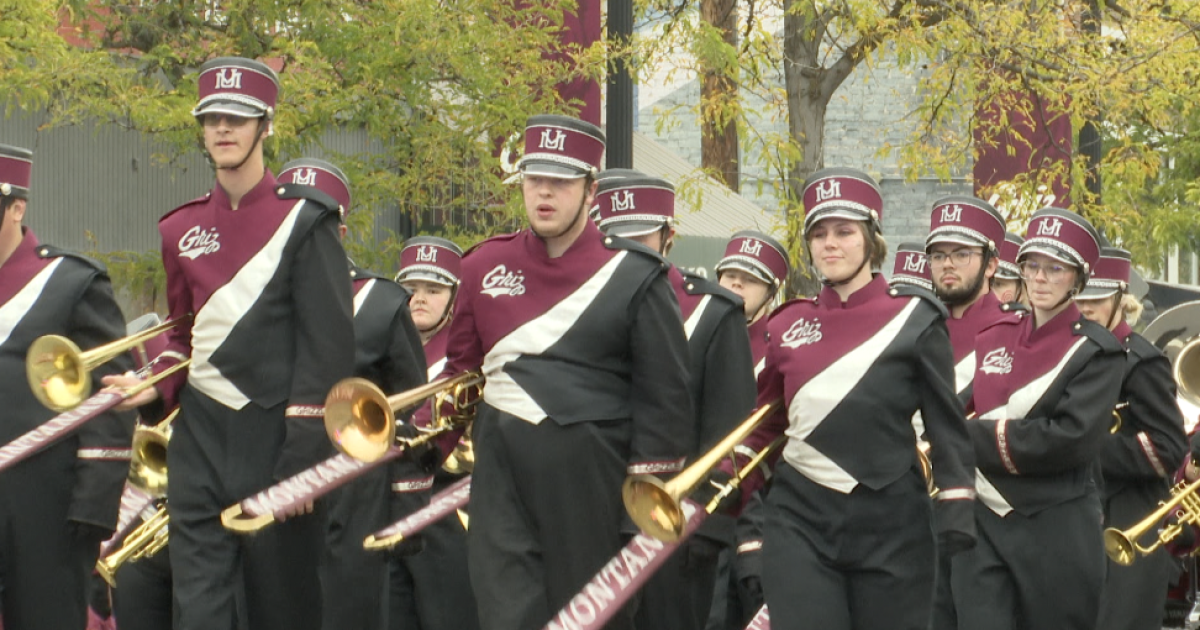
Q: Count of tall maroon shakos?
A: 14